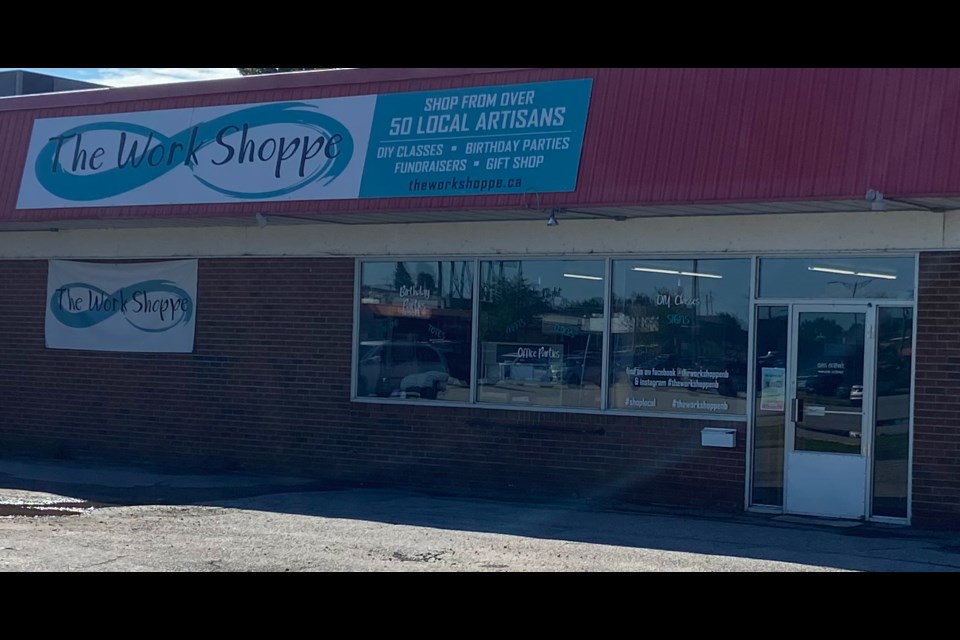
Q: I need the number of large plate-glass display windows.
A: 3